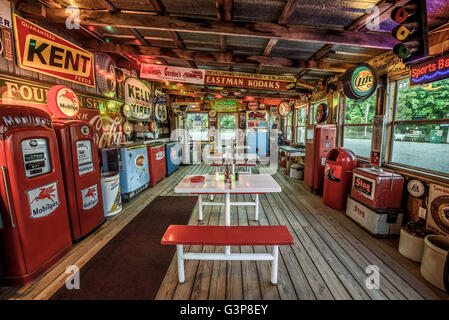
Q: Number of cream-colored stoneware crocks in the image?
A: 2